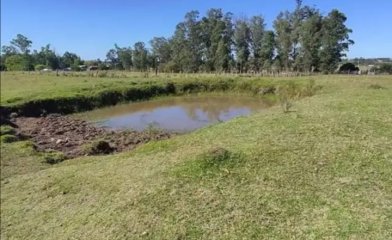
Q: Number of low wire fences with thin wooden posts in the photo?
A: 1